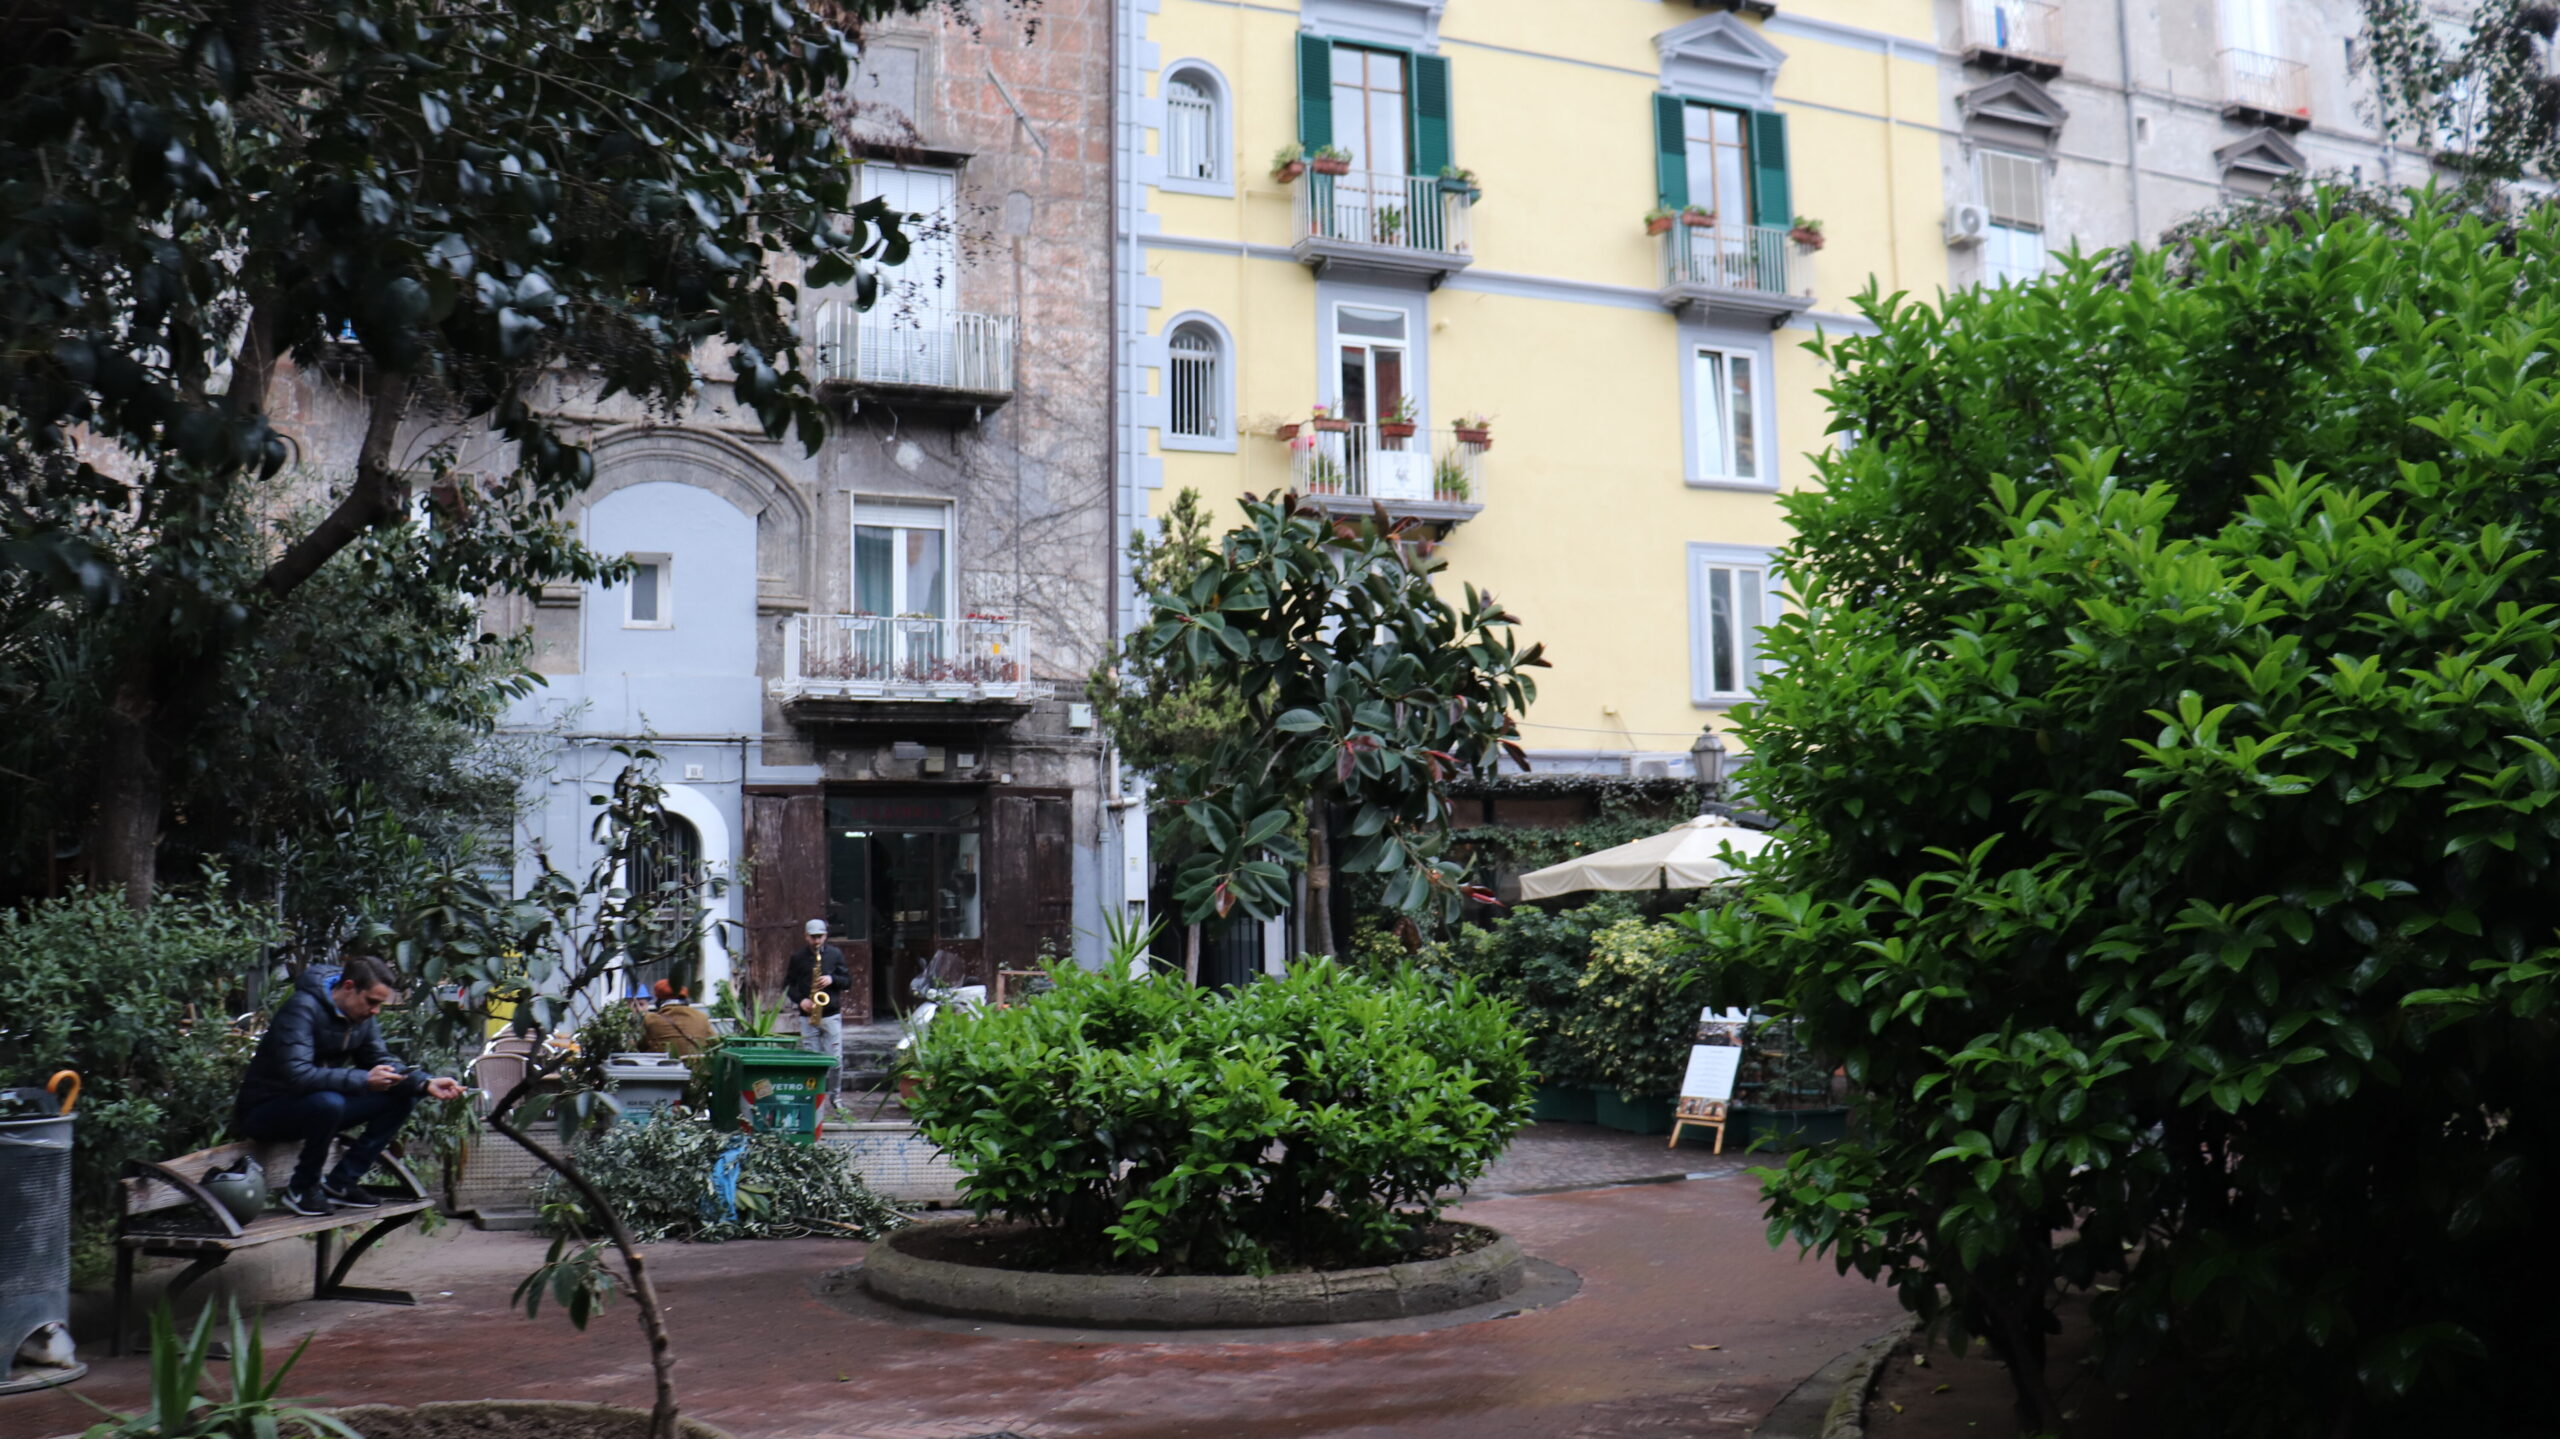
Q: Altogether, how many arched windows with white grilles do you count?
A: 2